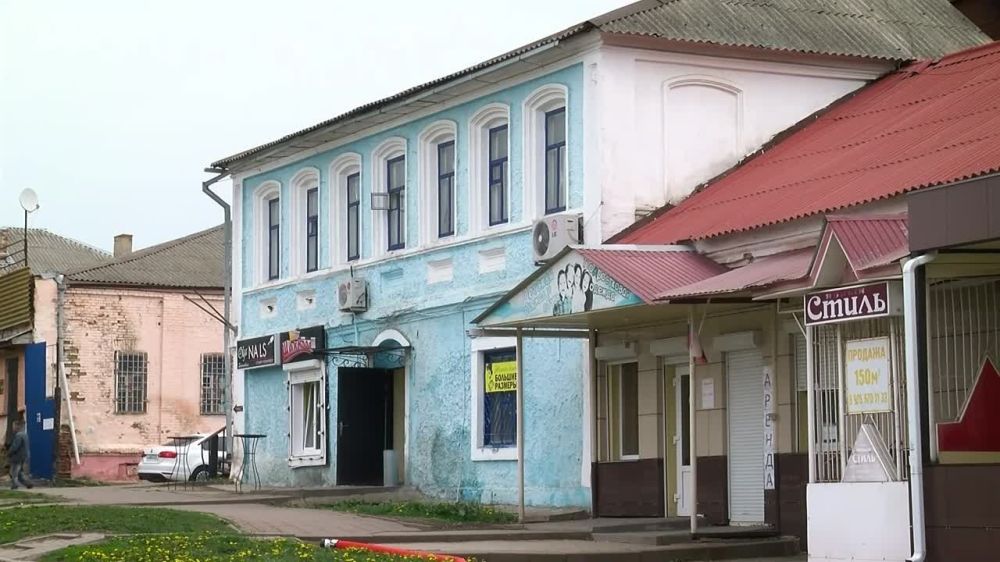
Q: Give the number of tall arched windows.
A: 7